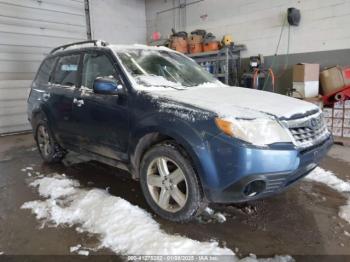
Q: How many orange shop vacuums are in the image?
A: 3